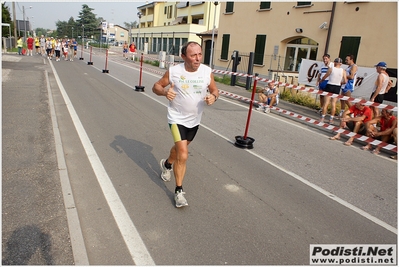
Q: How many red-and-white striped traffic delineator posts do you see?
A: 5